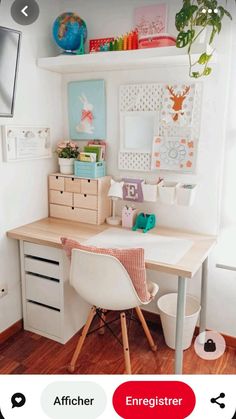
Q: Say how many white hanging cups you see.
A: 3